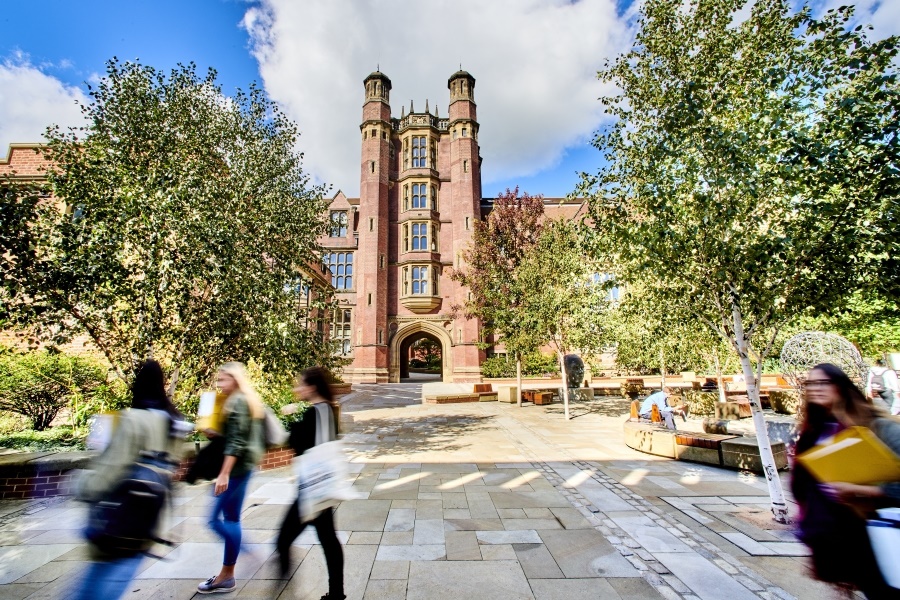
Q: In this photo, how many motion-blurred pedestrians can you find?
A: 4